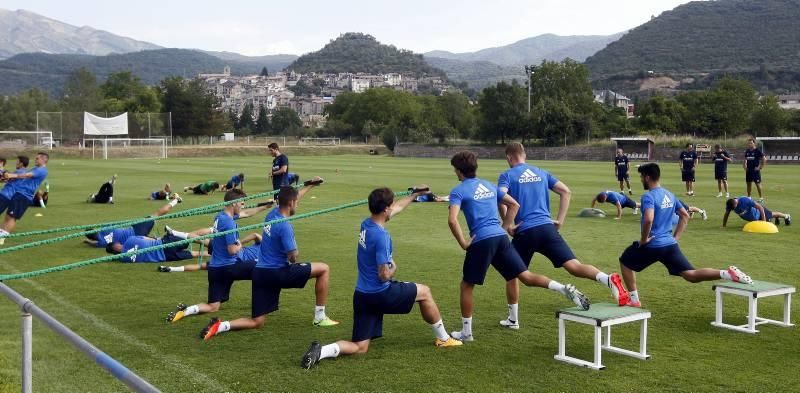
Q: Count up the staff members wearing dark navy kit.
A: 5